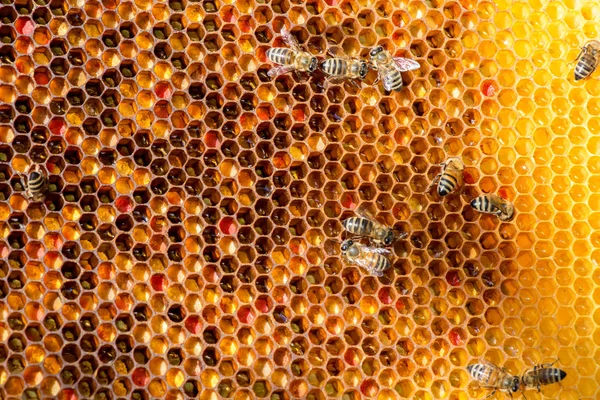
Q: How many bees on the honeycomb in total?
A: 11